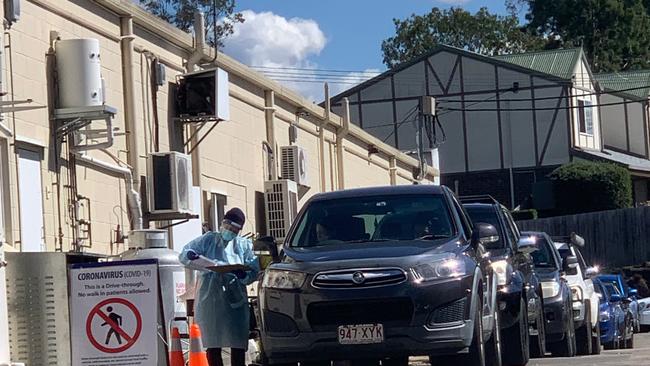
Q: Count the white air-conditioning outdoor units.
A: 4